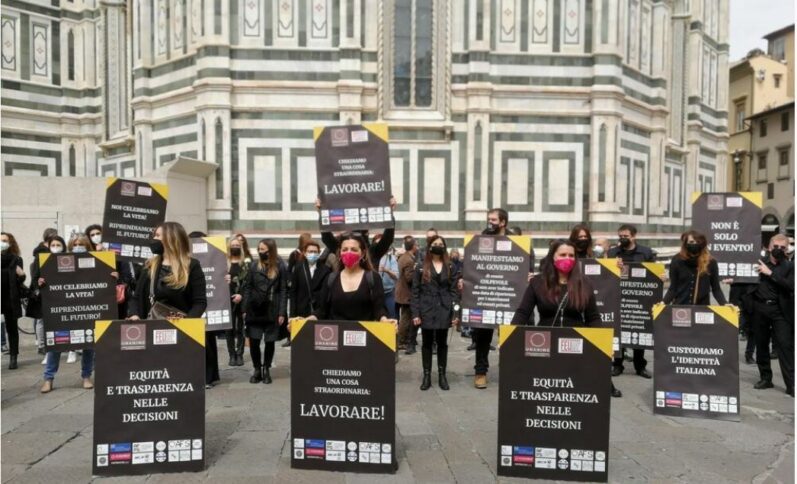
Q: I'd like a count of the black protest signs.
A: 12